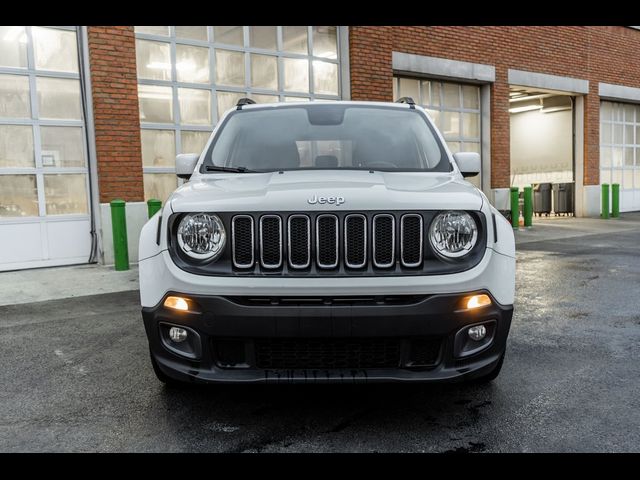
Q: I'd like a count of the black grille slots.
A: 7